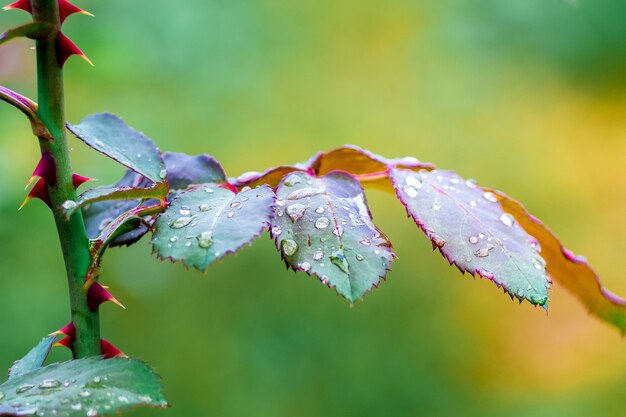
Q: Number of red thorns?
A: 10